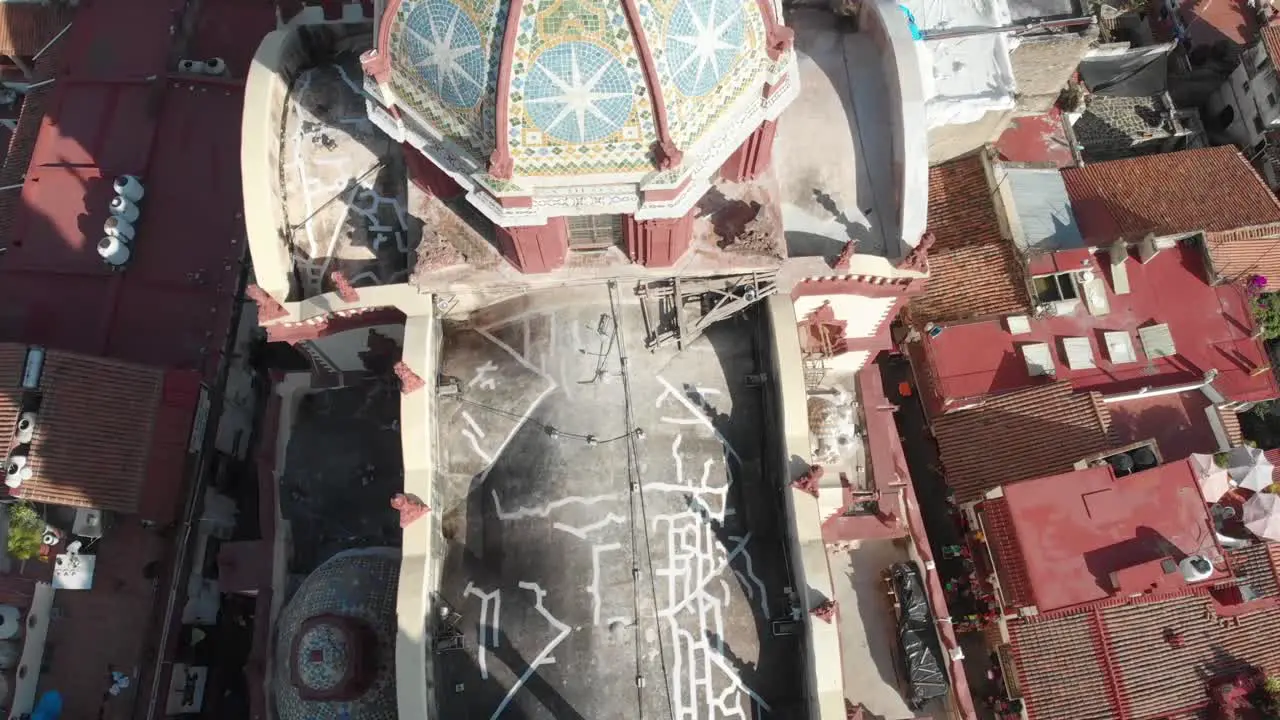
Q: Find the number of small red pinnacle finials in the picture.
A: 8